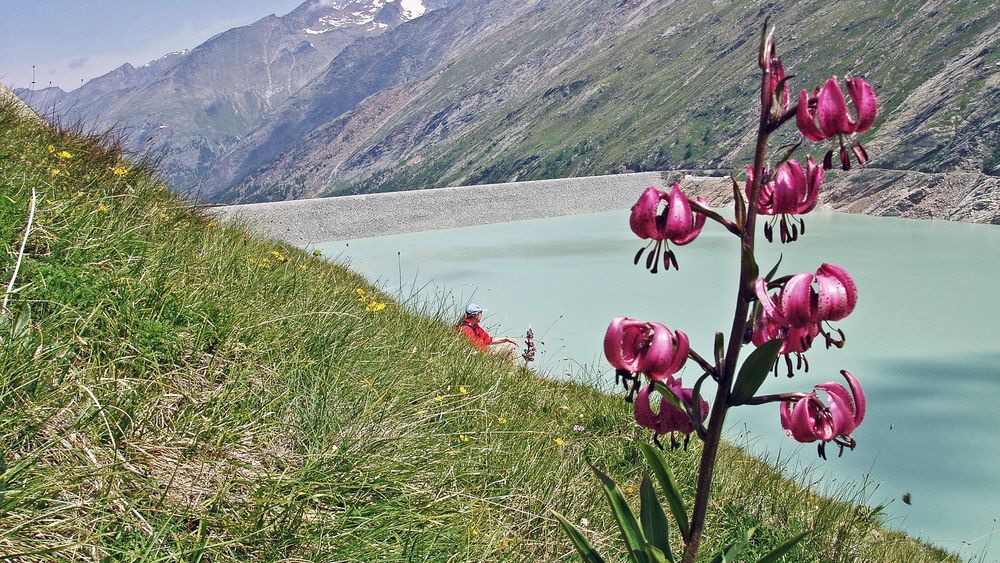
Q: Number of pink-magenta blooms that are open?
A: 8